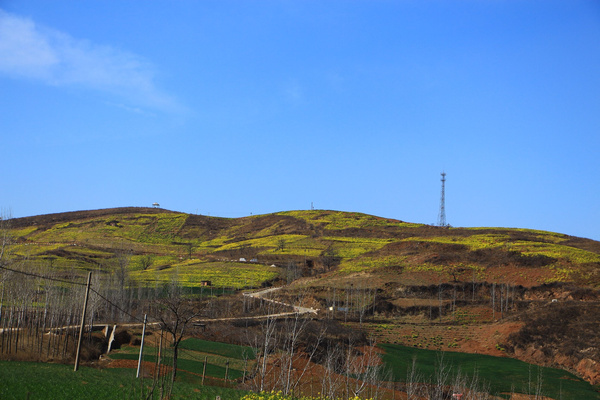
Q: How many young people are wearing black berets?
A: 0